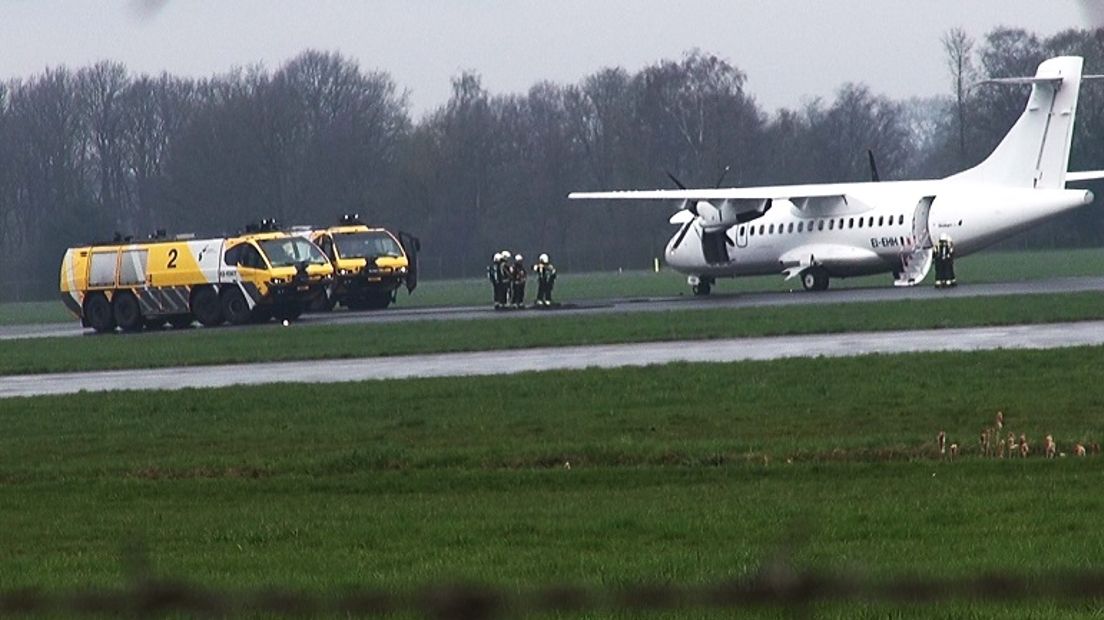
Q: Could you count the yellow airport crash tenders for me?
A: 2